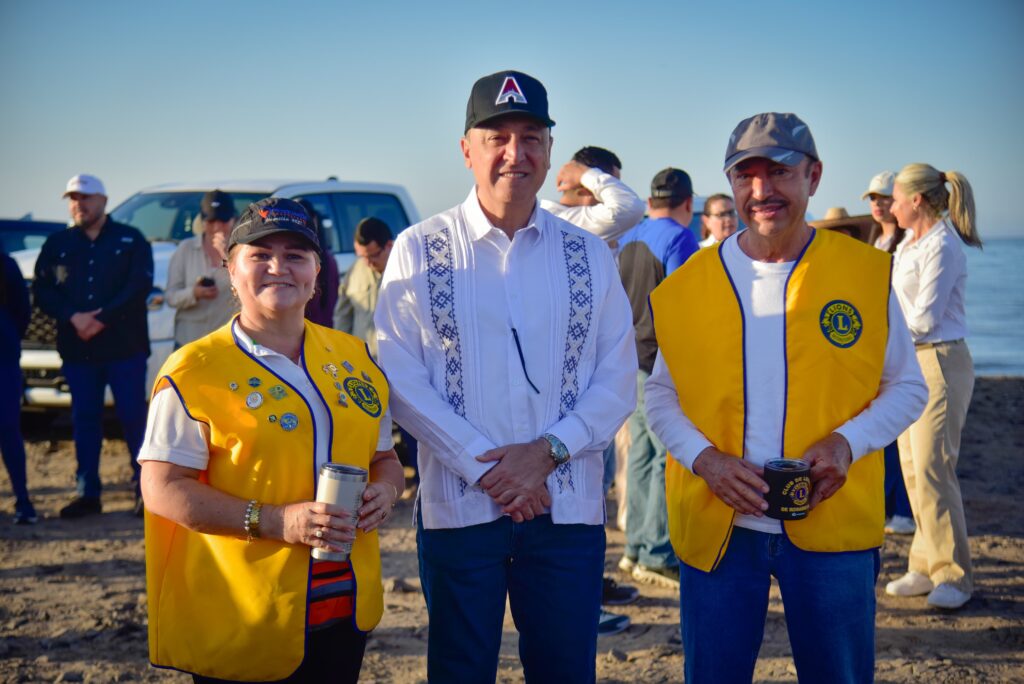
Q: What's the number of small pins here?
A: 12